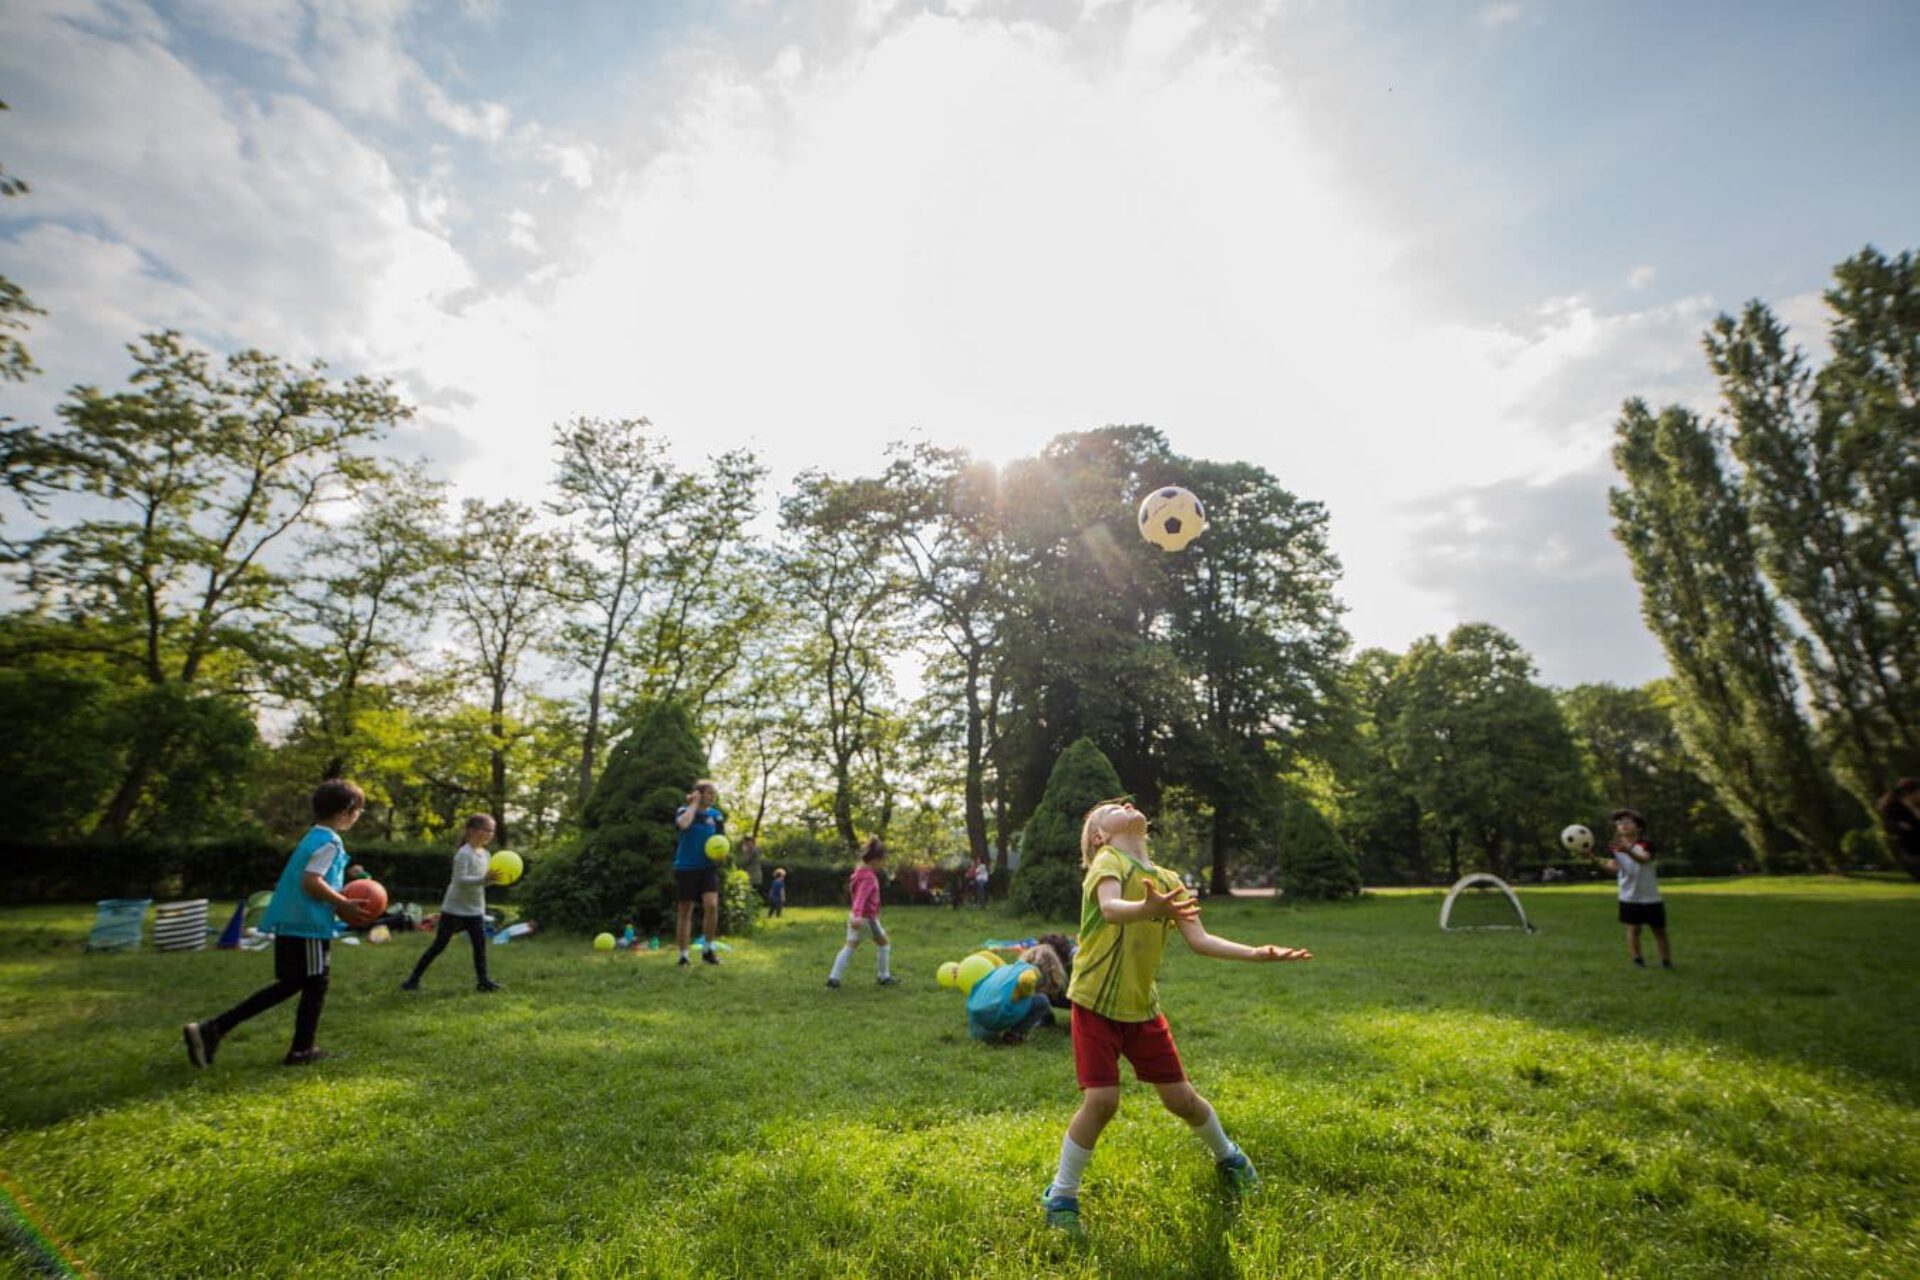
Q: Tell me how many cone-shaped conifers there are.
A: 3